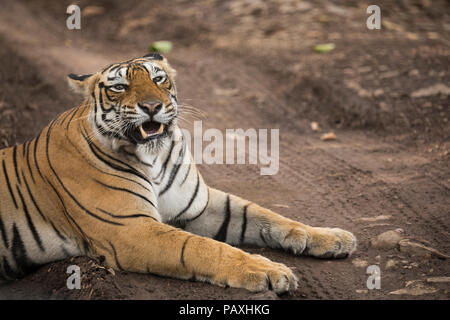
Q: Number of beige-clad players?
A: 0